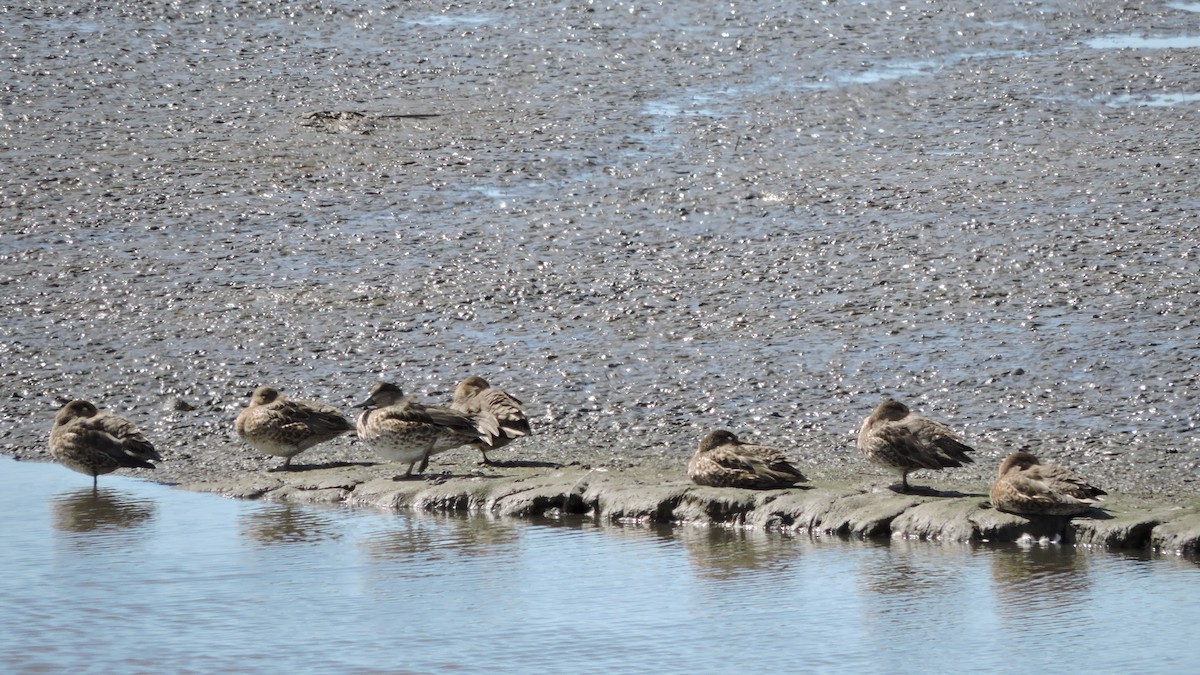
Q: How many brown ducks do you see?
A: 7